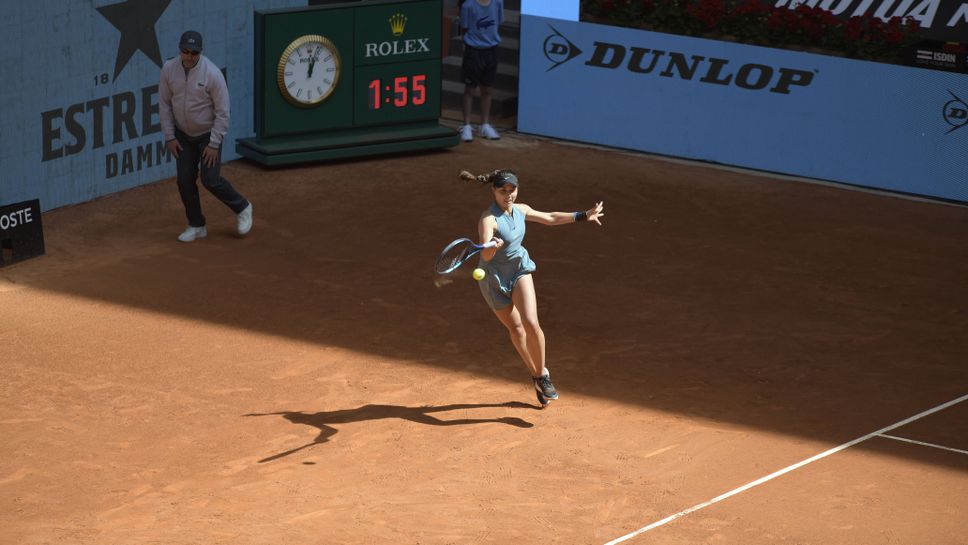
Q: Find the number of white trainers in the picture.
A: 4